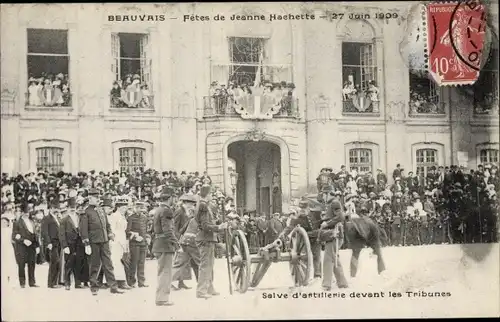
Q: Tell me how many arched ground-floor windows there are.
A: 5